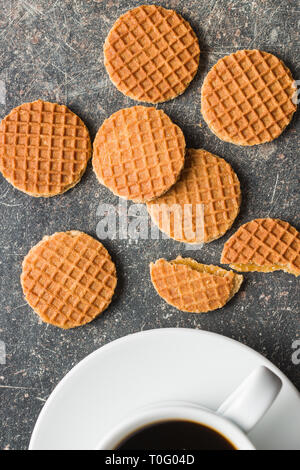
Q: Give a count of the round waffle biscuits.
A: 6